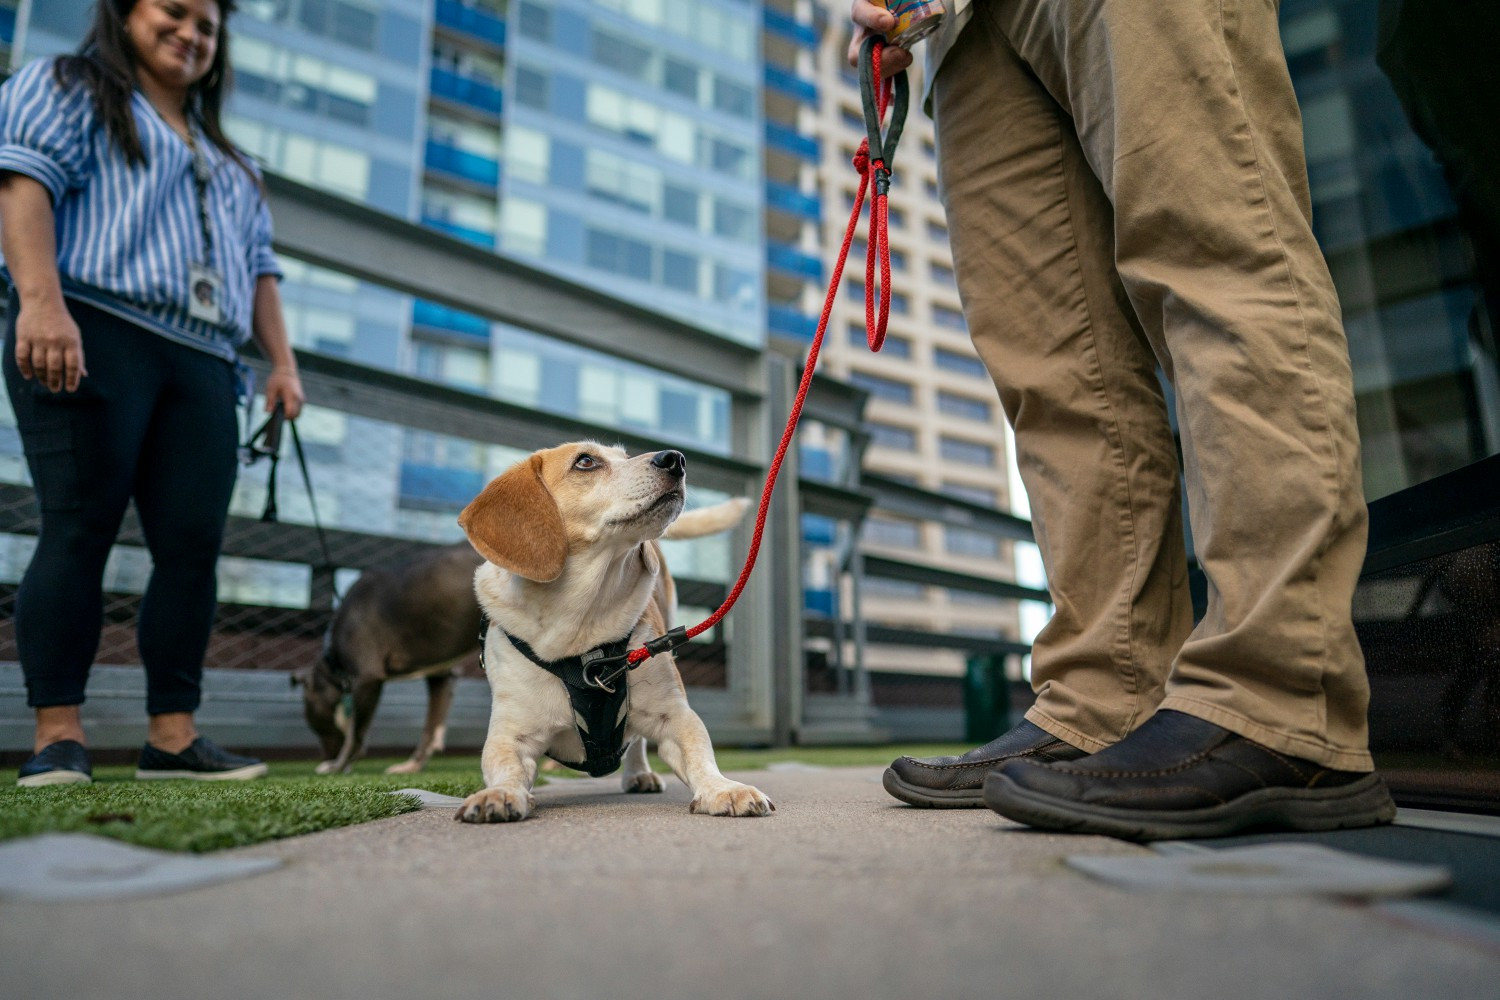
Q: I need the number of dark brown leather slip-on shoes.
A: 2